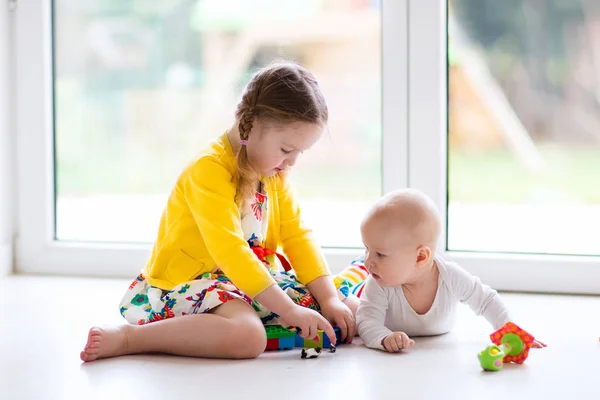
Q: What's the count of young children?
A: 2